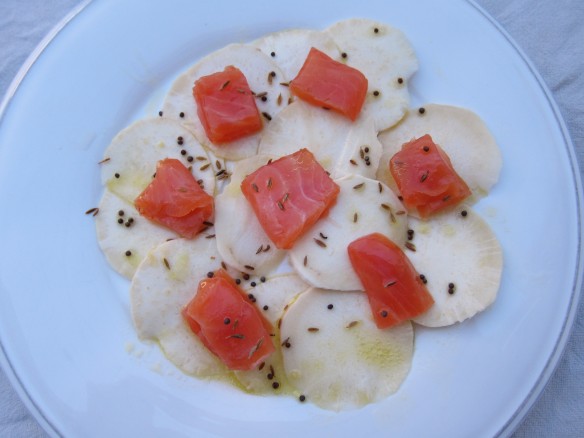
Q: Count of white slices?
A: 13